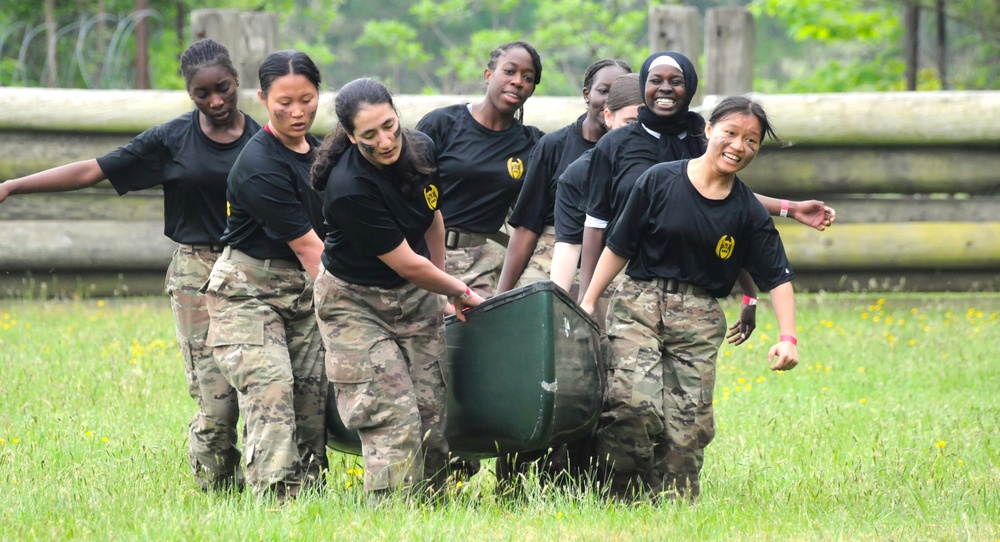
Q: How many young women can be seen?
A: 8